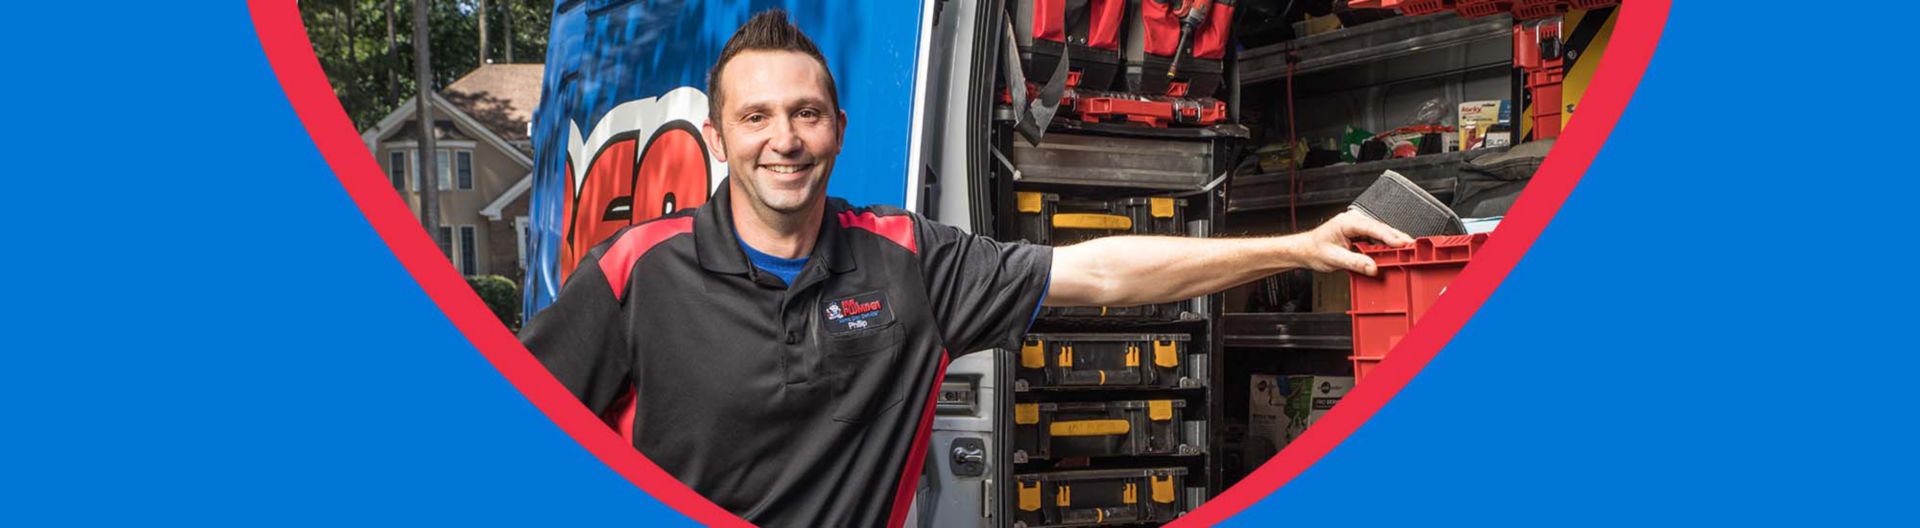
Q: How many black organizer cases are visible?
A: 5